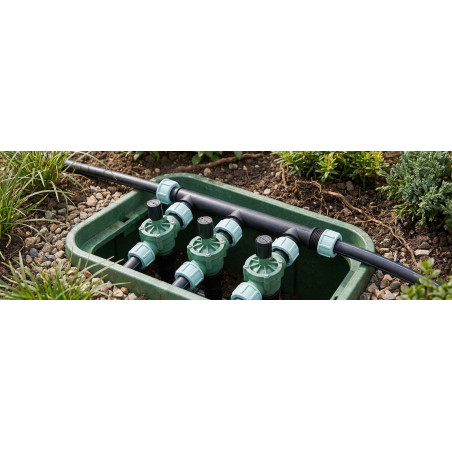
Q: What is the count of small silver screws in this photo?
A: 9